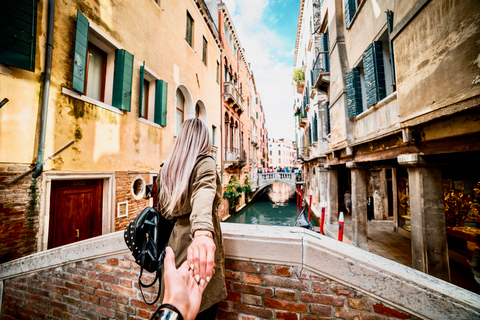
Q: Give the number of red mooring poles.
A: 5